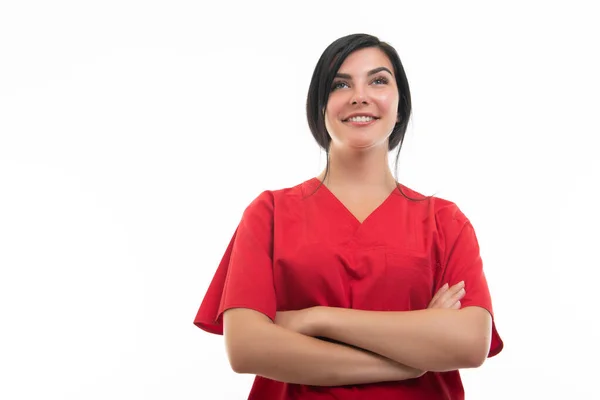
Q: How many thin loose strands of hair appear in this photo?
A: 2